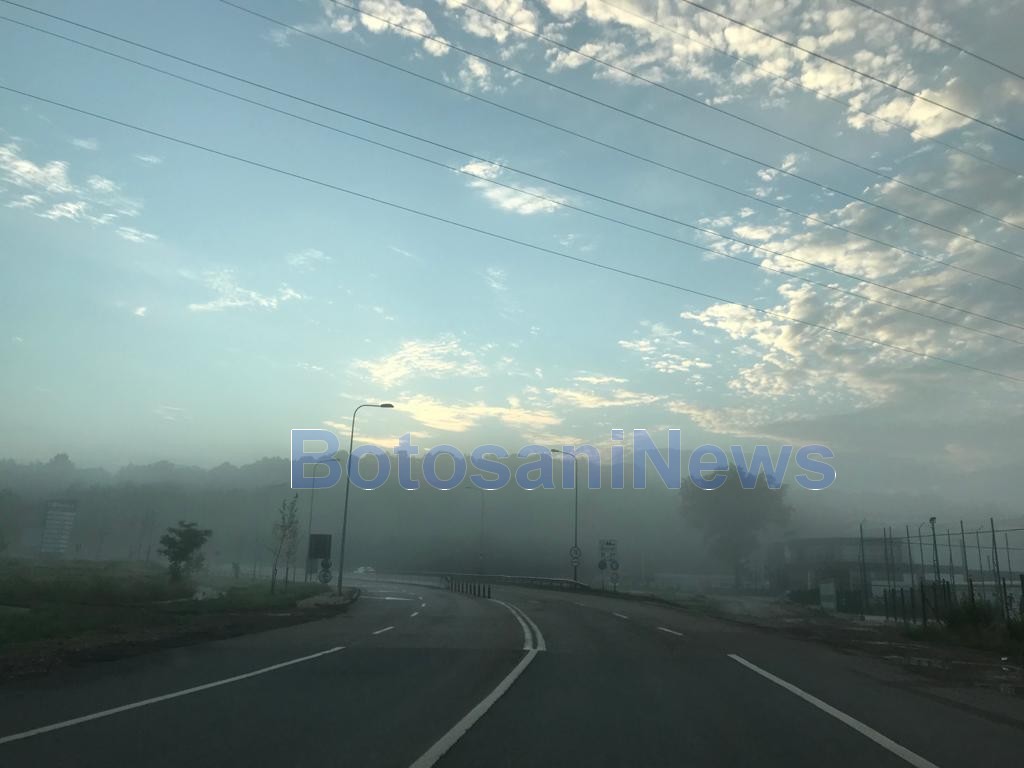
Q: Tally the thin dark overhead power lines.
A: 9